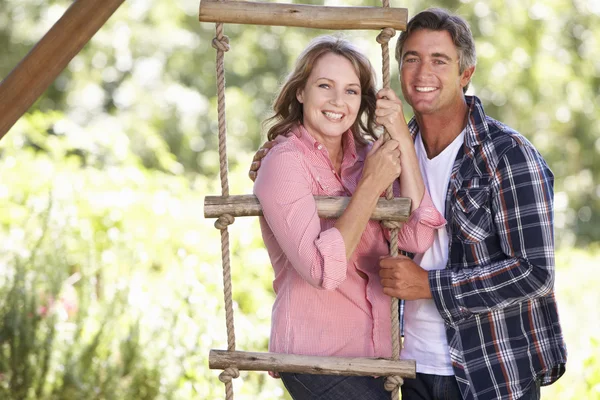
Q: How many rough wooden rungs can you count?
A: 3